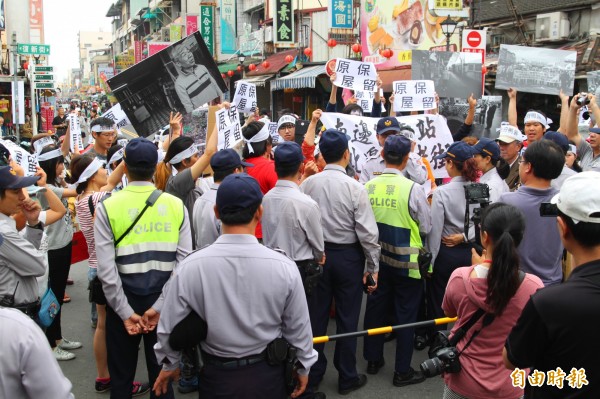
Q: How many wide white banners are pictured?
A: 1